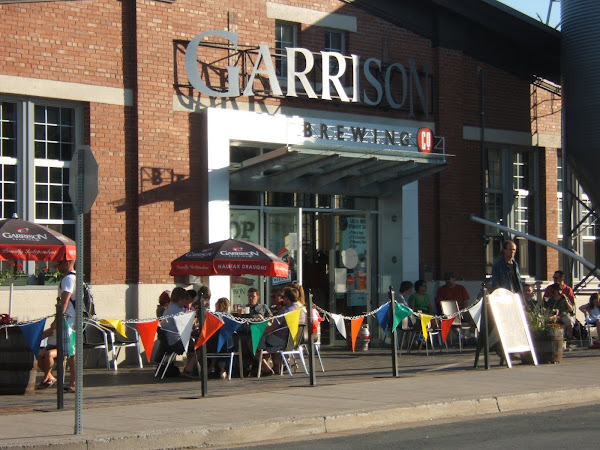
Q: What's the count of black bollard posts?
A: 5